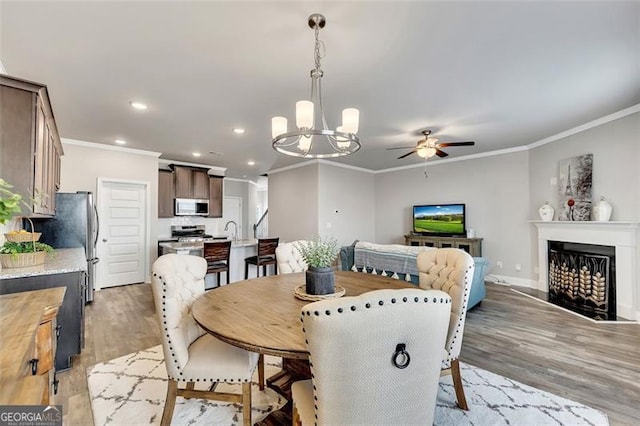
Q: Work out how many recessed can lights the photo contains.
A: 5